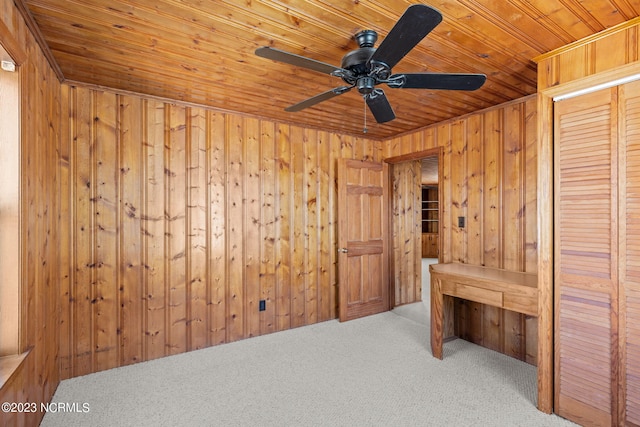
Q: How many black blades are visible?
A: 5